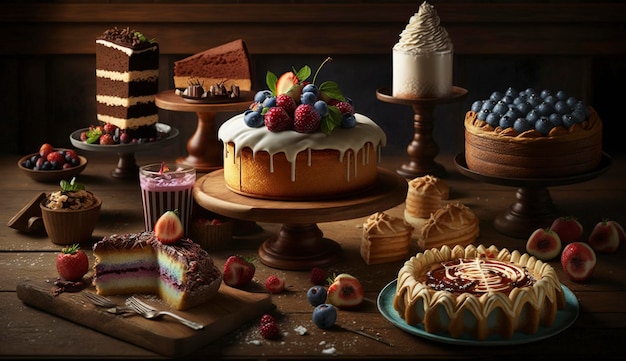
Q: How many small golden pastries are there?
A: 3